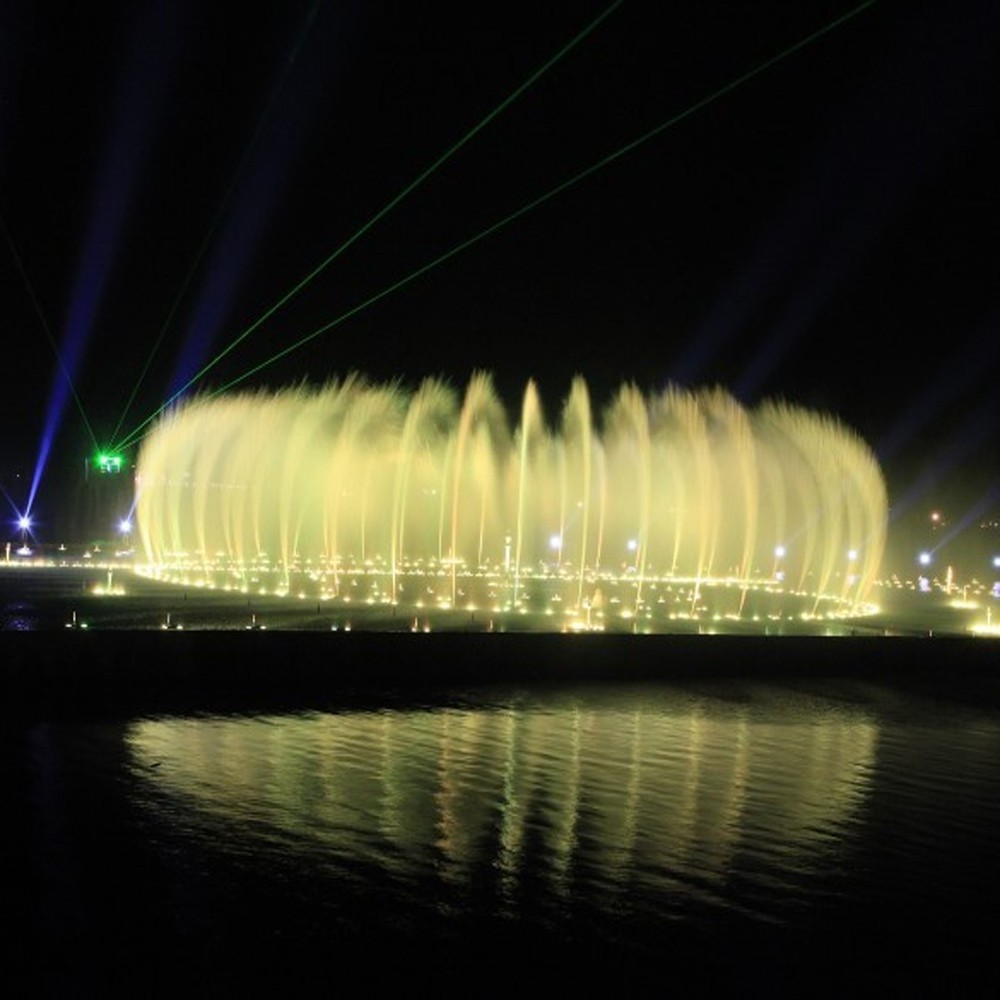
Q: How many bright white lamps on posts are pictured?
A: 8